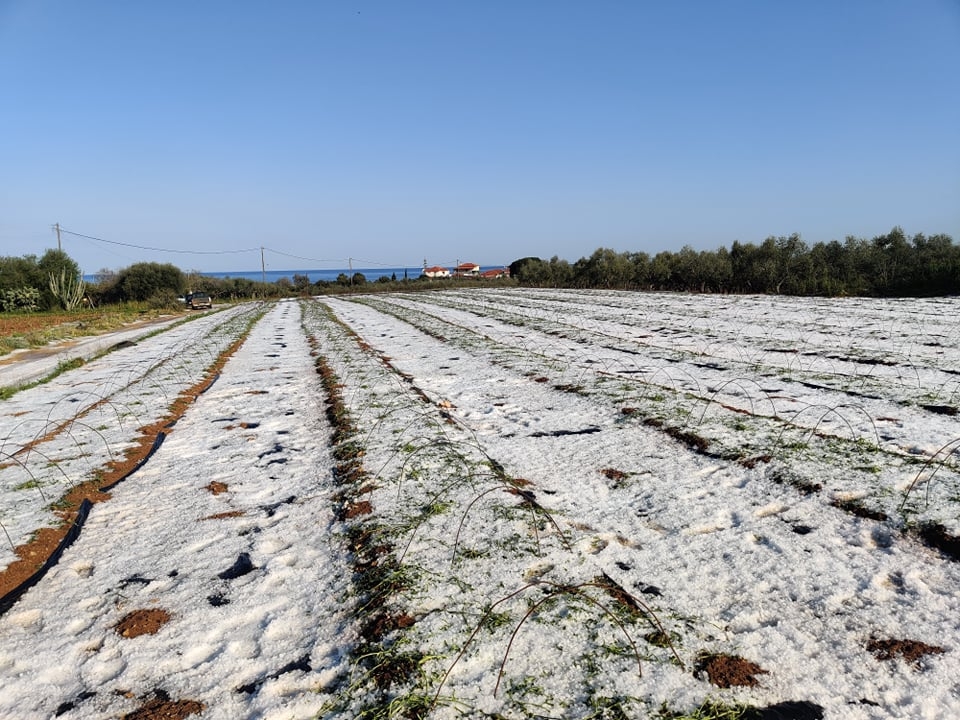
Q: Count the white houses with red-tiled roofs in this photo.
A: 3